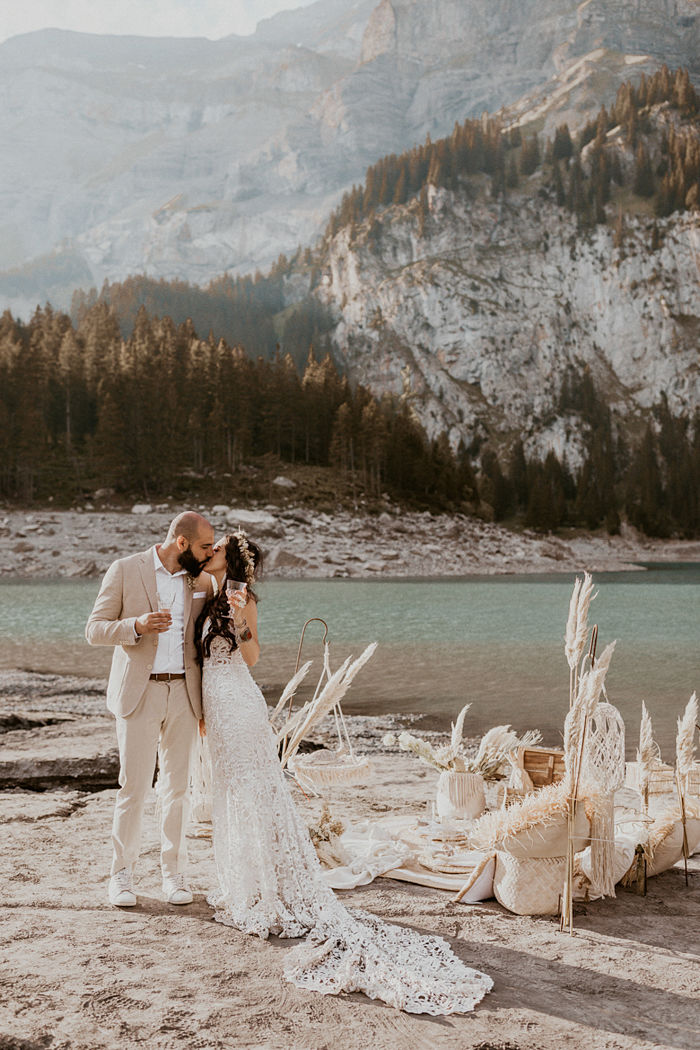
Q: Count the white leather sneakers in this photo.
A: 2